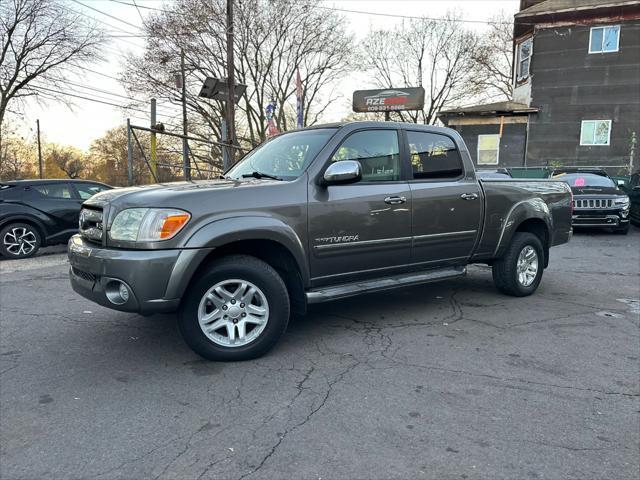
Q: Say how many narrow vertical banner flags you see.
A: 2